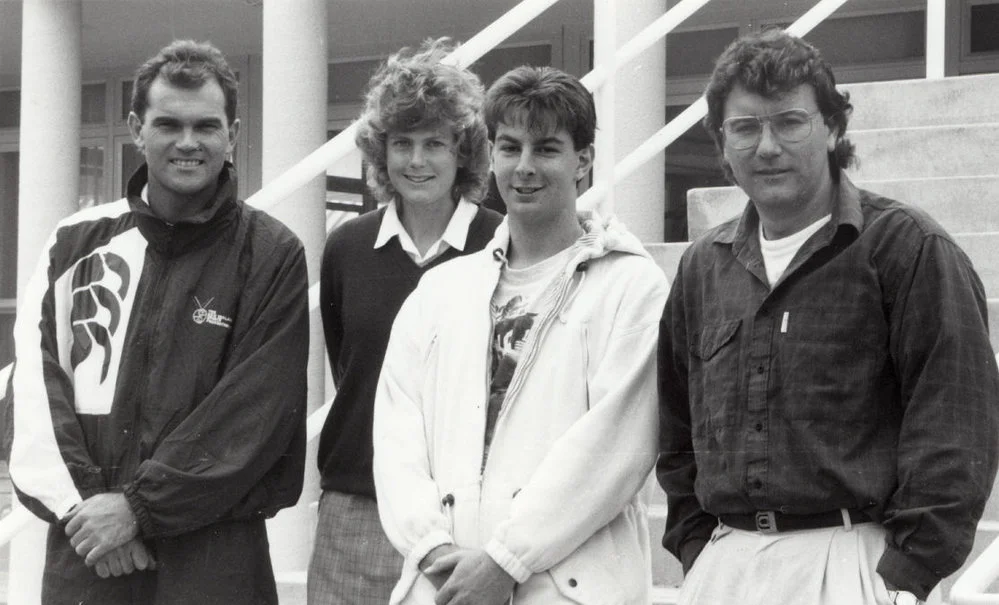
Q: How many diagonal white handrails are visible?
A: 3